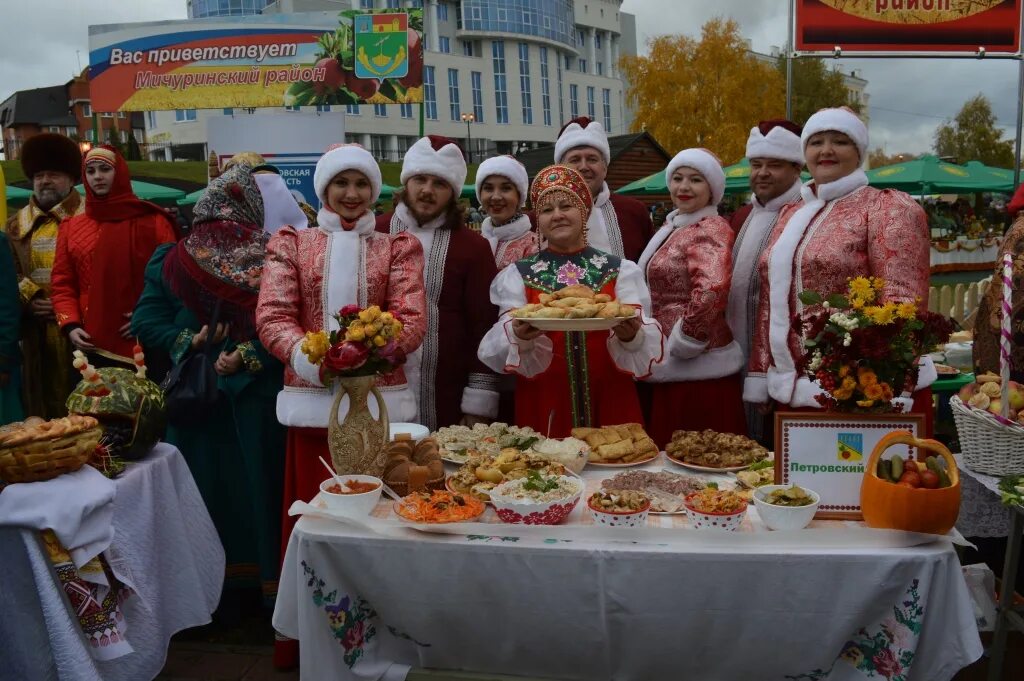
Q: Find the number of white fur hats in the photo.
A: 7